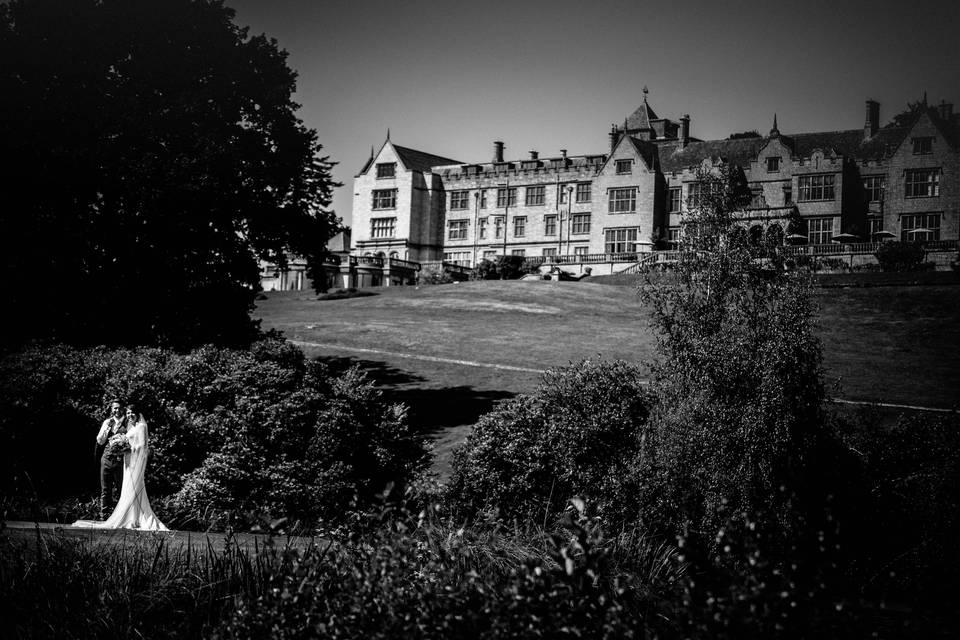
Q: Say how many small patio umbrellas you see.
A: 5